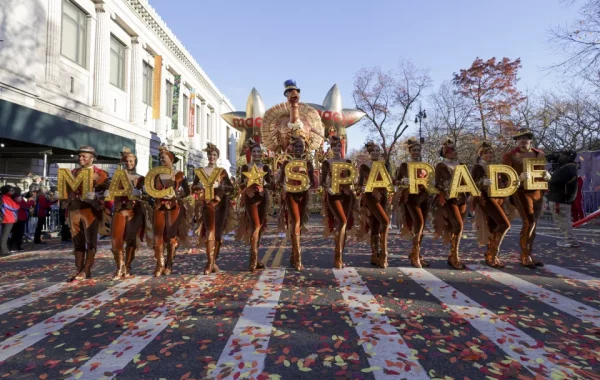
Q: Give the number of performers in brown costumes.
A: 12